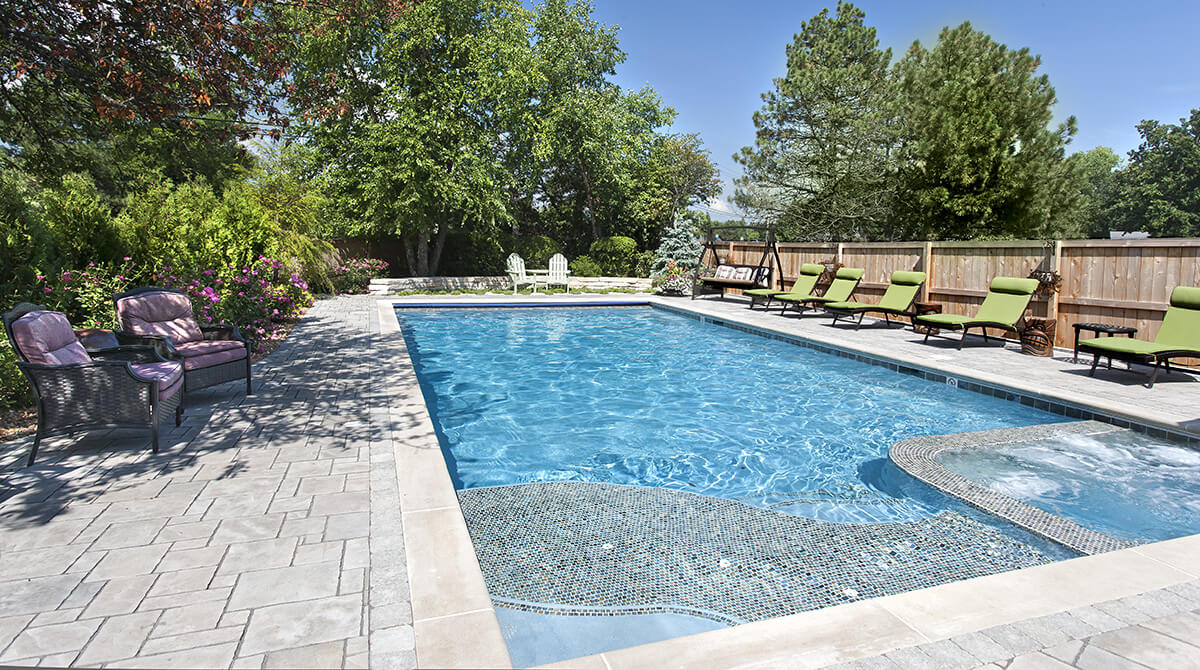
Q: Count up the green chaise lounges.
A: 5